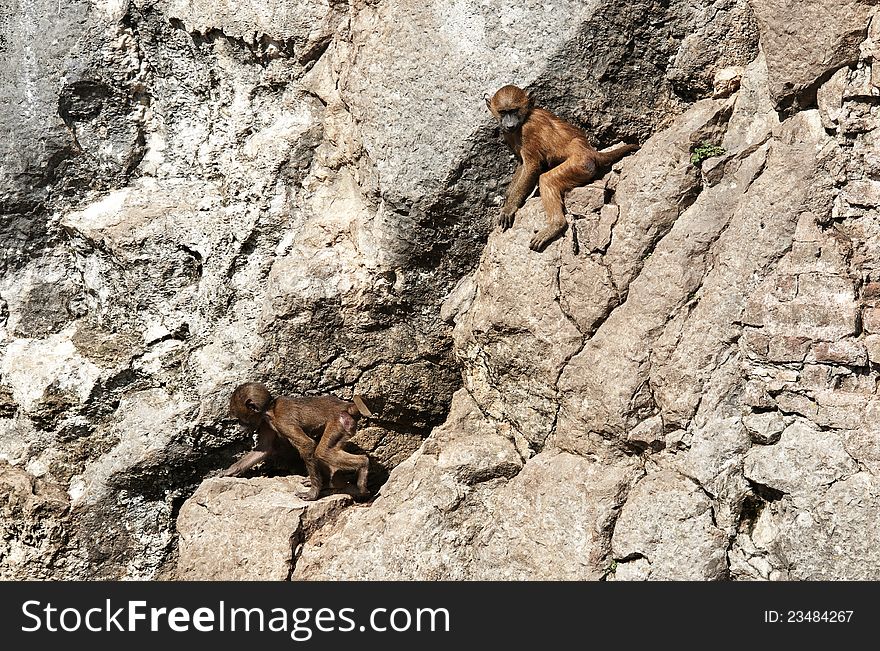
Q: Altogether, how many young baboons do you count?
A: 2